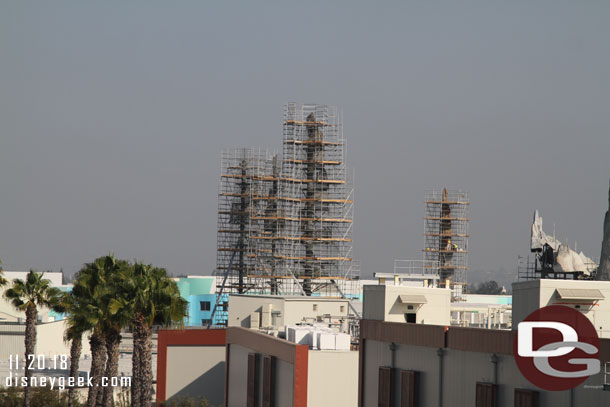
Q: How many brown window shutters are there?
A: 6